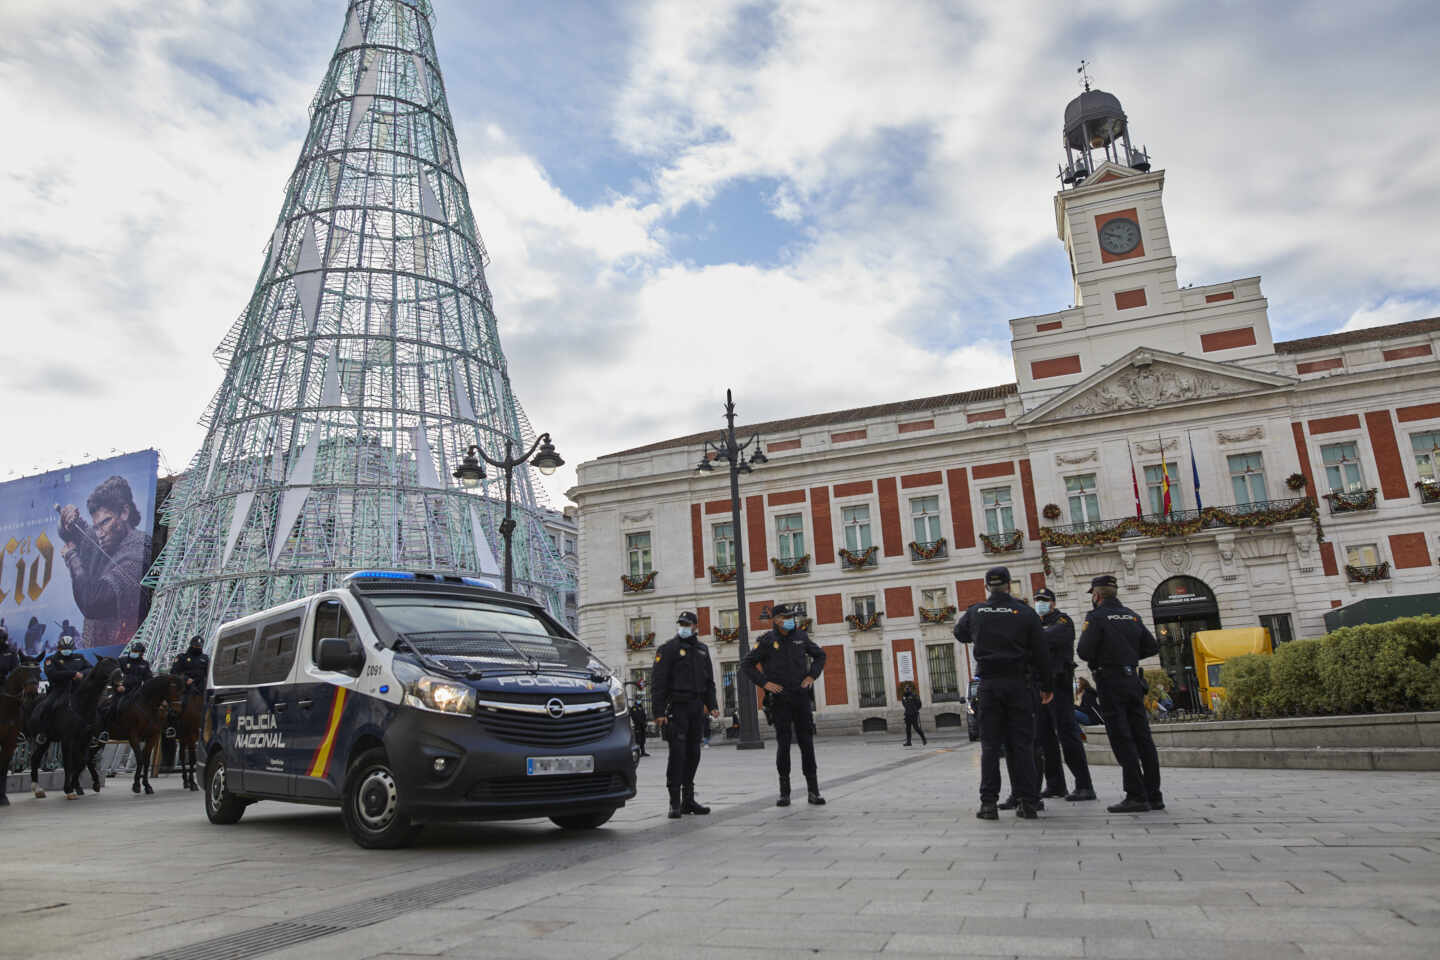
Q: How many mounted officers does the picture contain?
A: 4